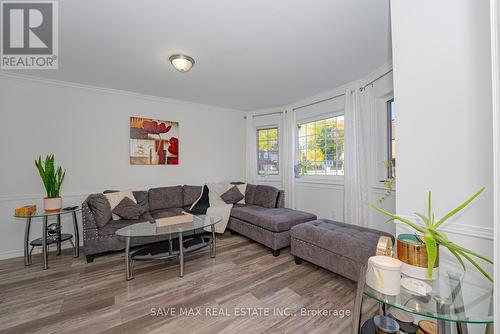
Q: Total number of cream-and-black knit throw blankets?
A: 1